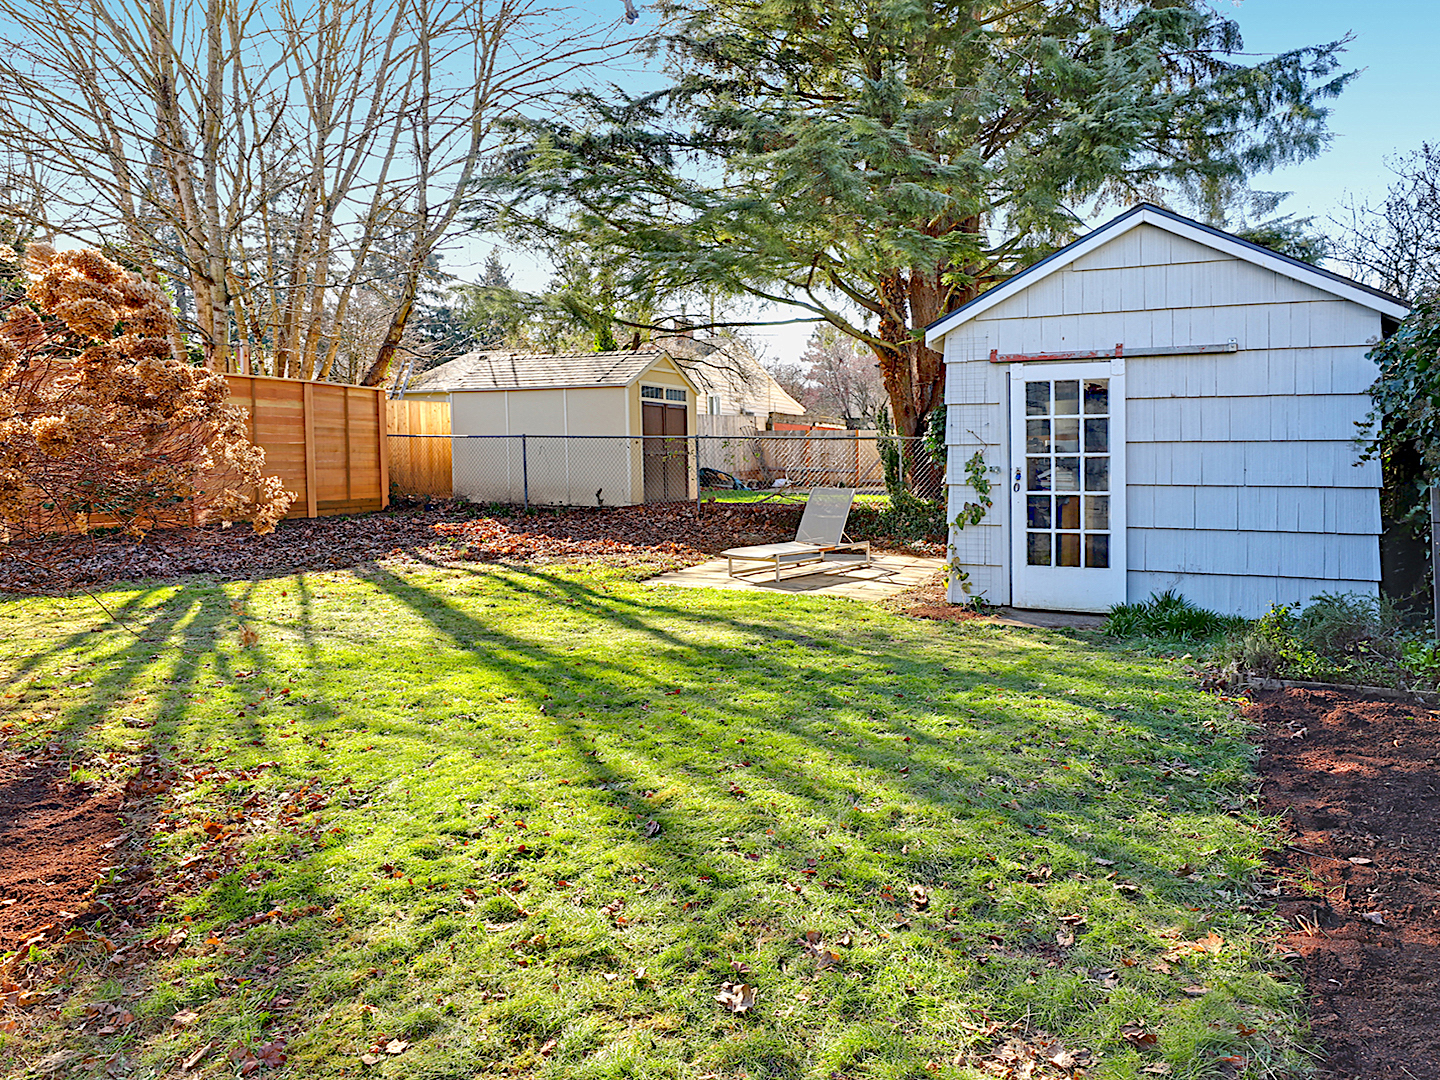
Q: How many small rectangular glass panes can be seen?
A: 15